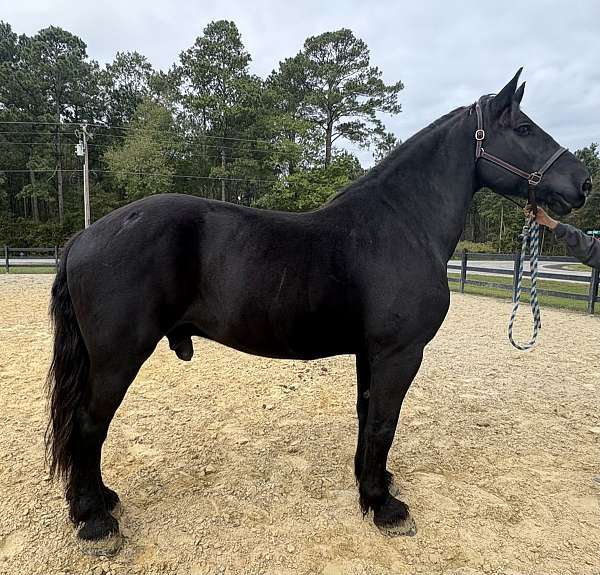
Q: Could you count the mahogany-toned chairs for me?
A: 0